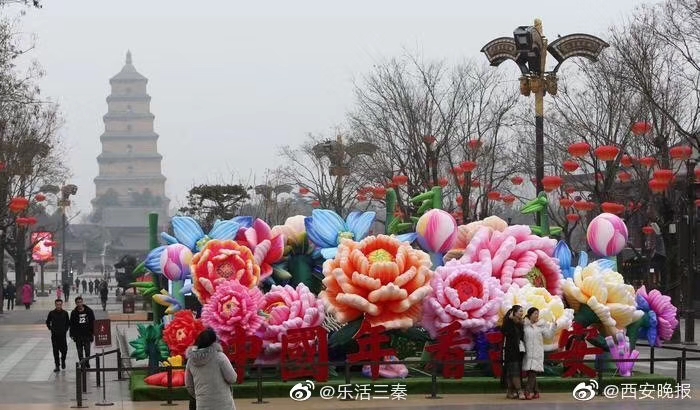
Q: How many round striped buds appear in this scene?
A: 3